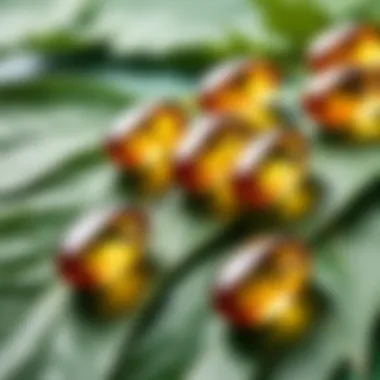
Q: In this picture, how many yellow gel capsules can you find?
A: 8